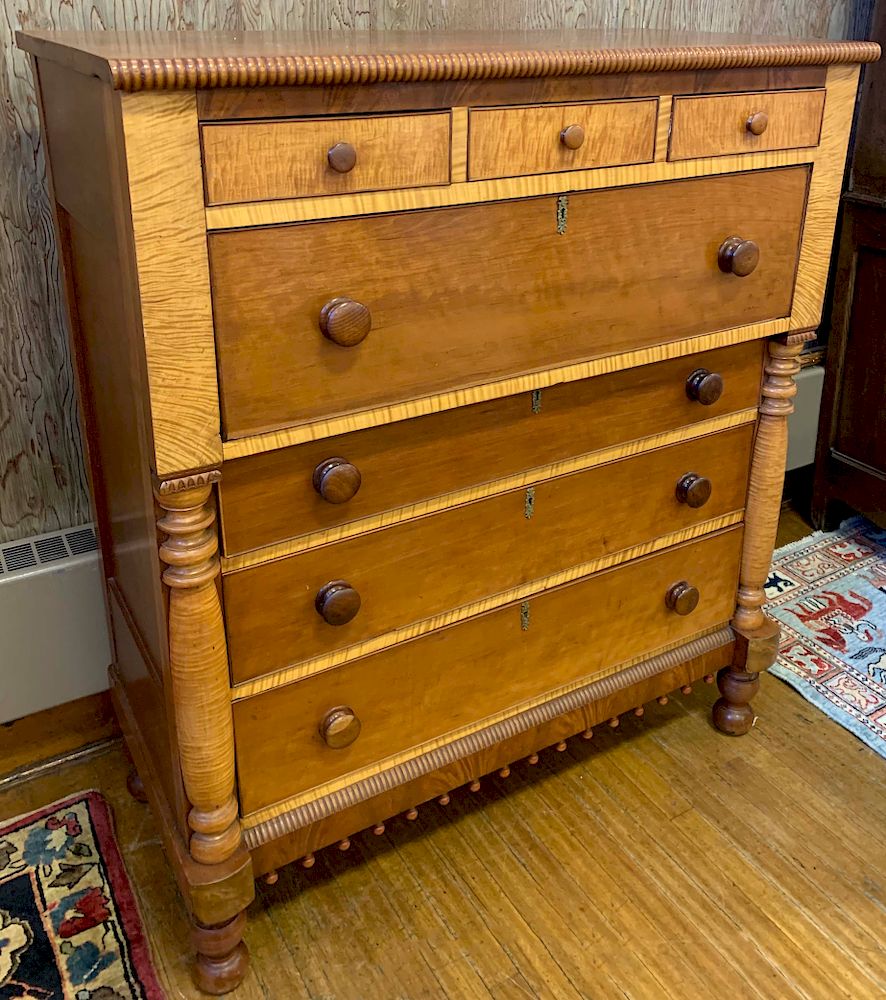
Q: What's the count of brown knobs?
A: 11